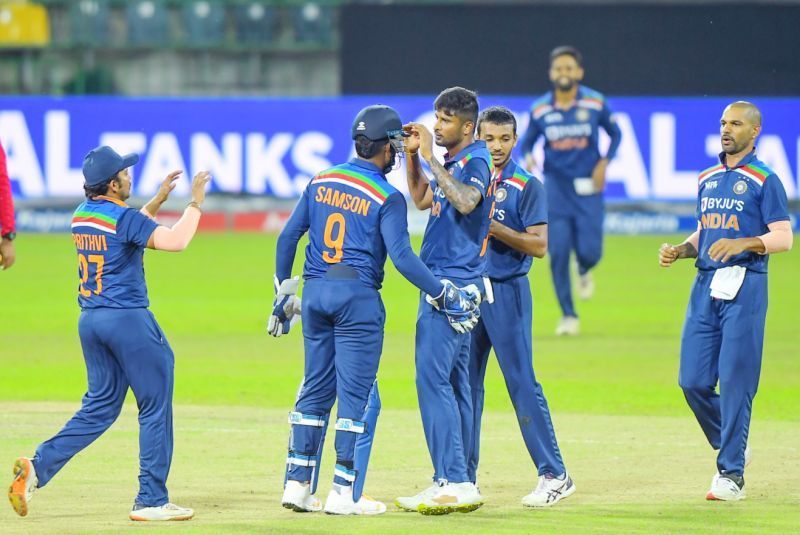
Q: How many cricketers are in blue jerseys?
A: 6